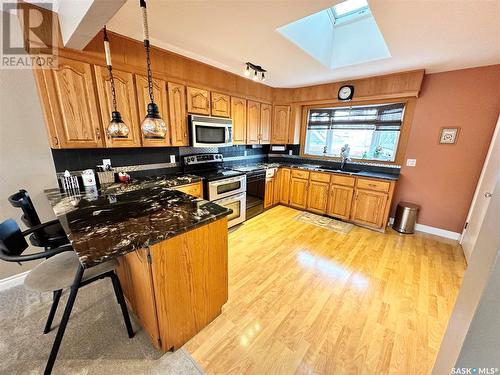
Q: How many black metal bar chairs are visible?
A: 2